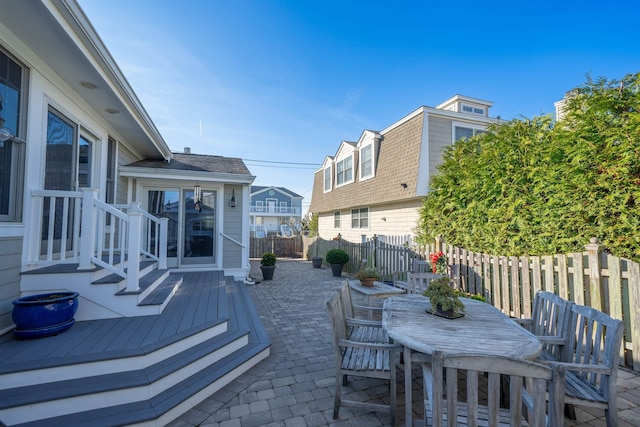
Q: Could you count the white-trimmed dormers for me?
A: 3